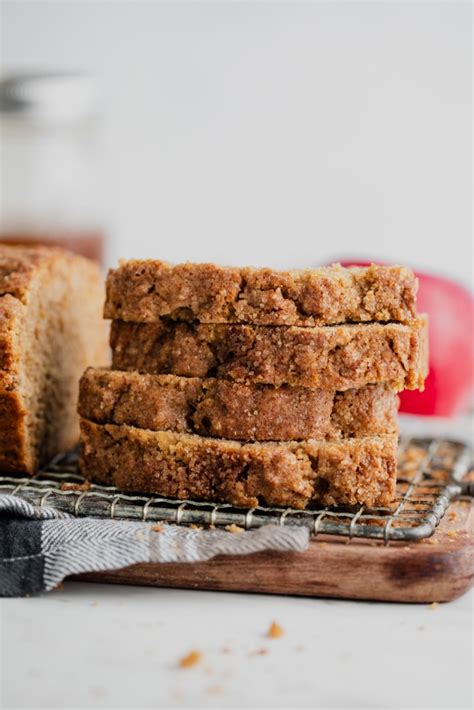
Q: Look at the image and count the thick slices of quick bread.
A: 4